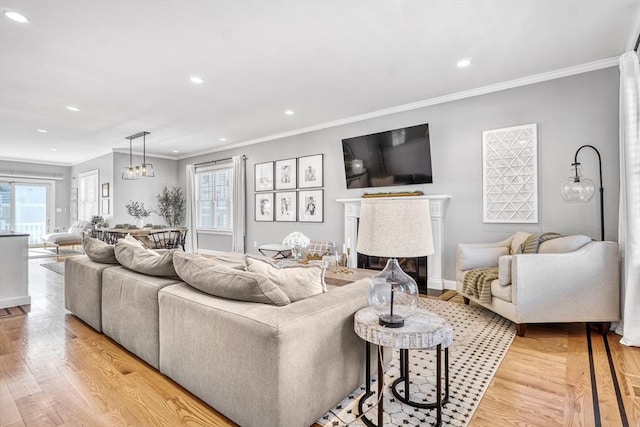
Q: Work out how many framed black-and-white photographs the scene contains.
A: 6